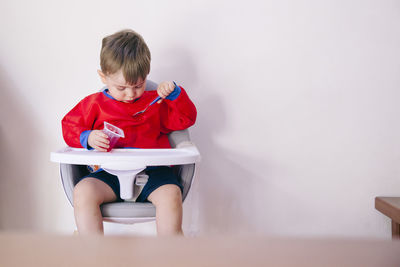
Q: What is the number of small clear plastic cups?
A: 1